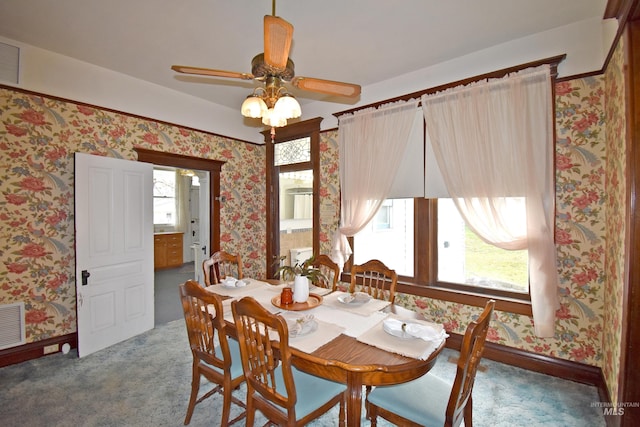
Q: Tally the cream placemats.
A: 6